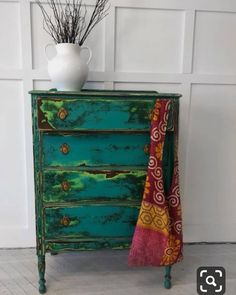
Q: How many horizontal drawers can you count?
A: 4